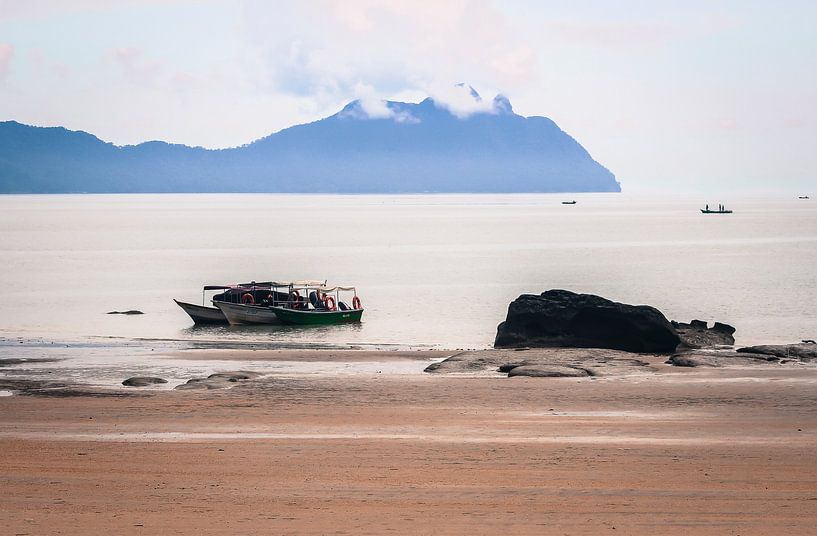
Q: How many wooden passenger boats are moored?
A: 3